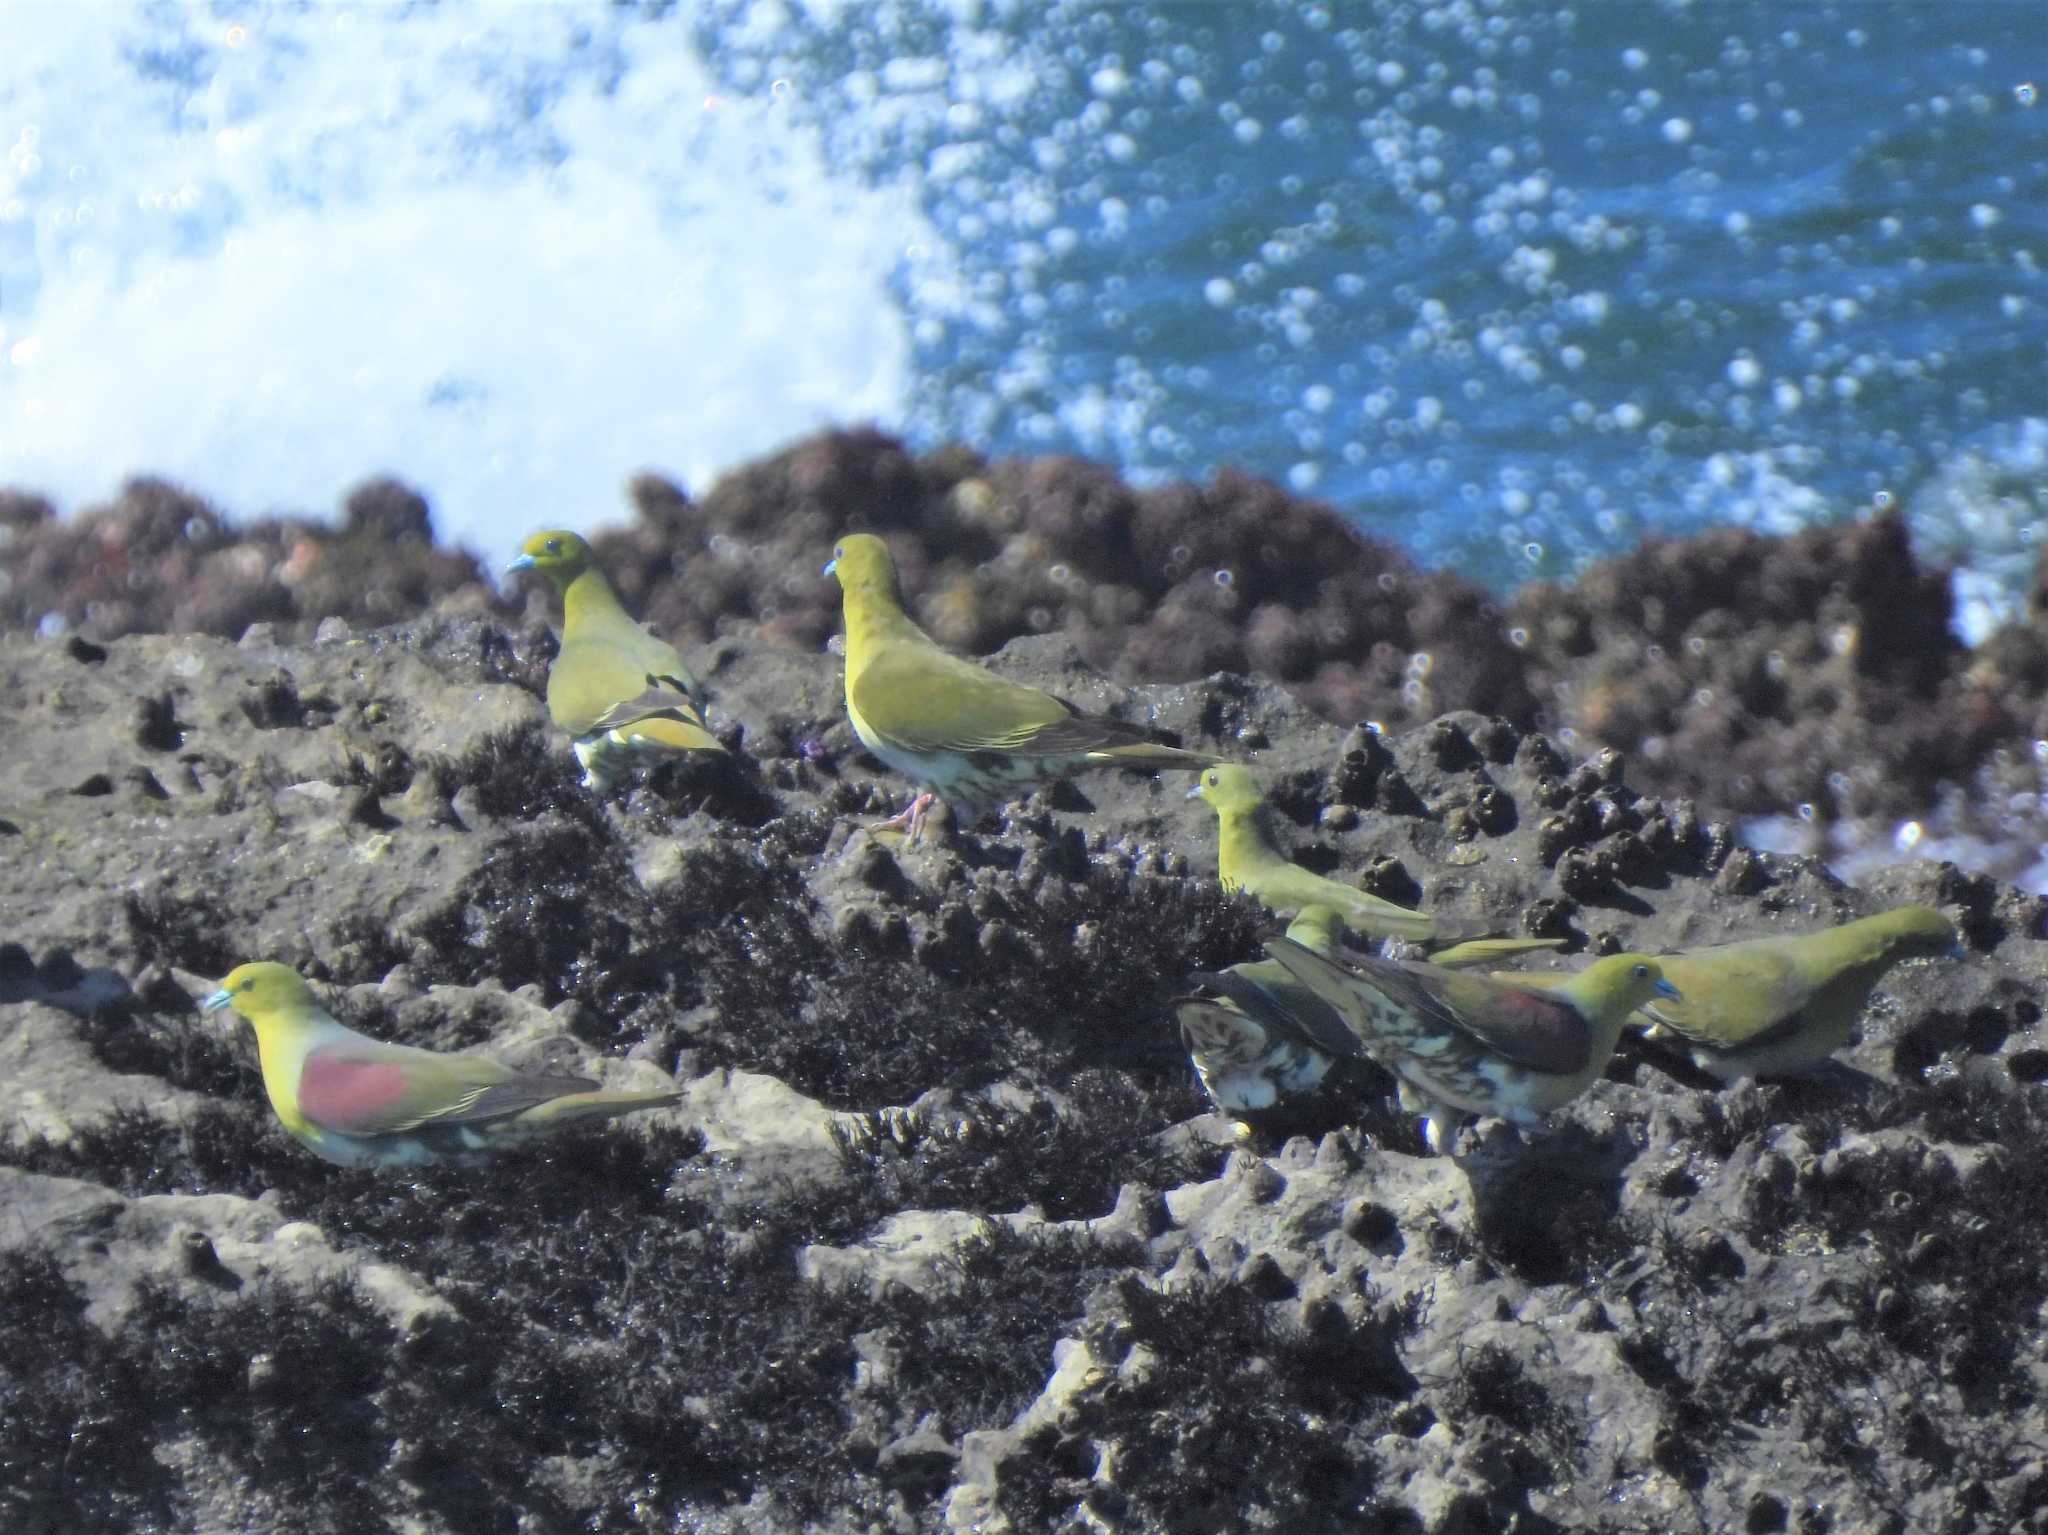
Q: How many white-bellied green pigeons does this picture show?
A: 7